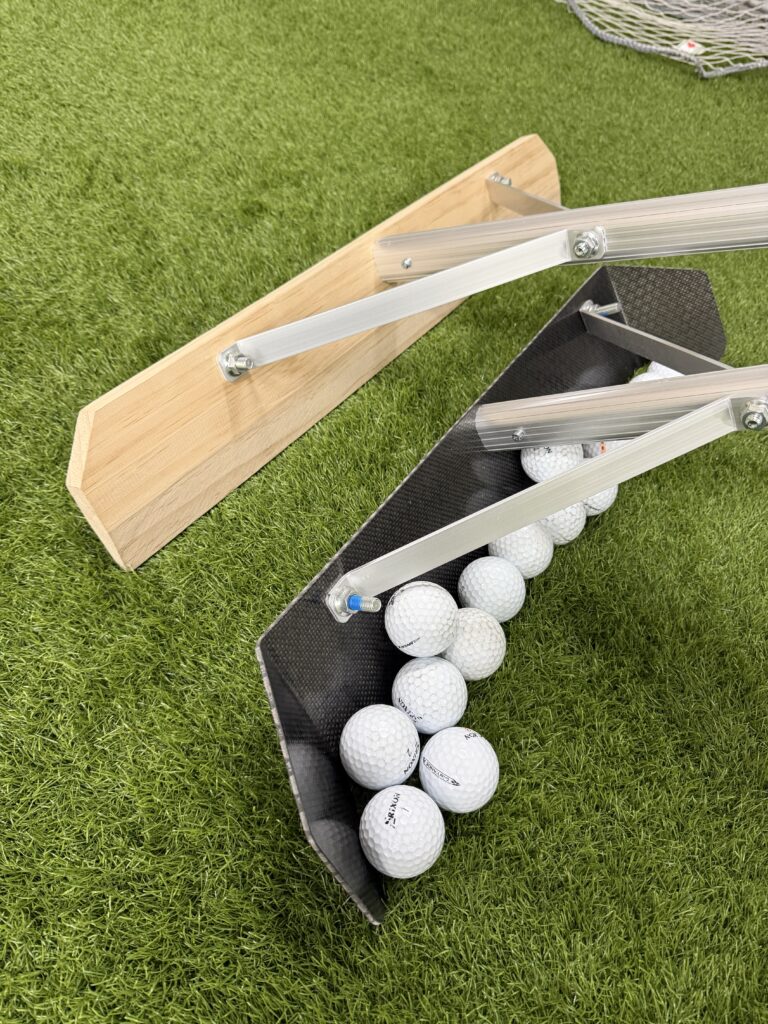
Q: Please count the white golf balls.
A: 14